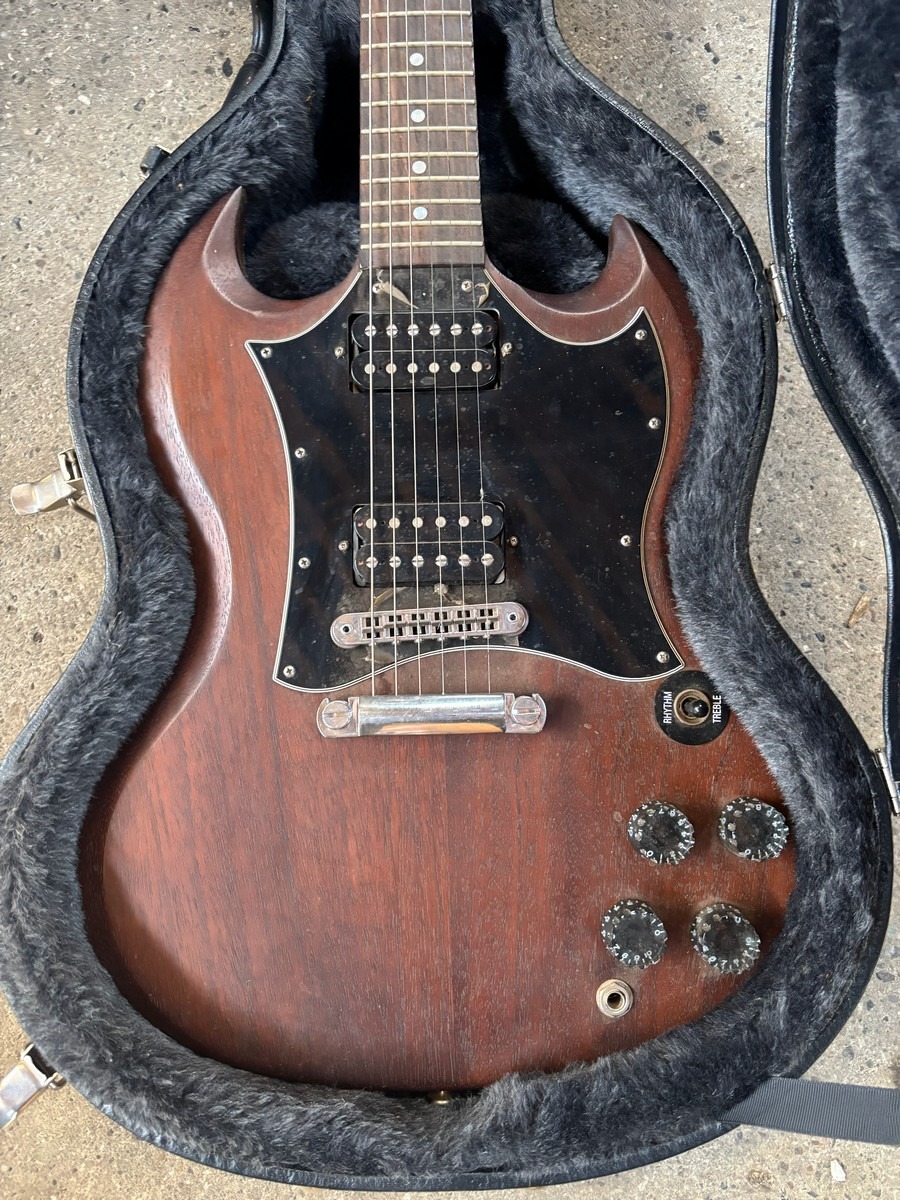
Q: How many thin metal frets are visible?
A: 10